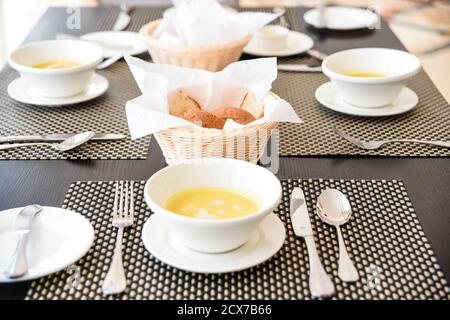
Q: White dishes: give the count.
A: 11